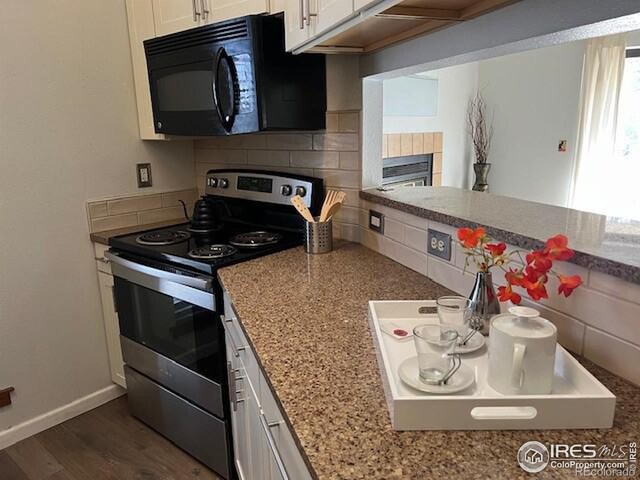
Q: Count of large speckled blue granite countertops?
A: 0